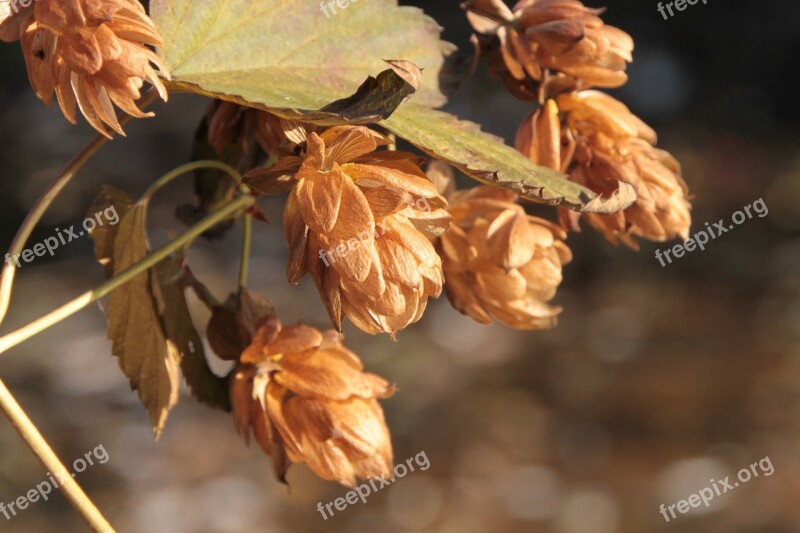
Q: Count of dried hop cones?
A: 6